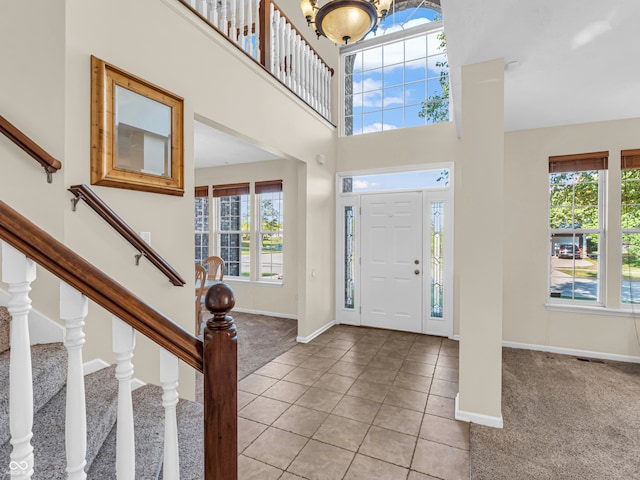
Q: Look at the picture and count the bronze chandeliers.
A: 1